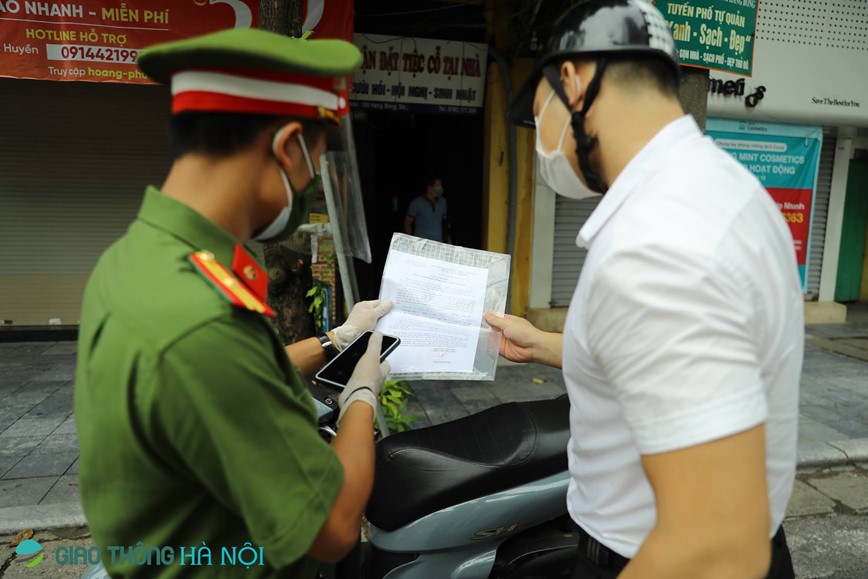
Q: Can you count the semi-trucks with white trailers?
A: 0